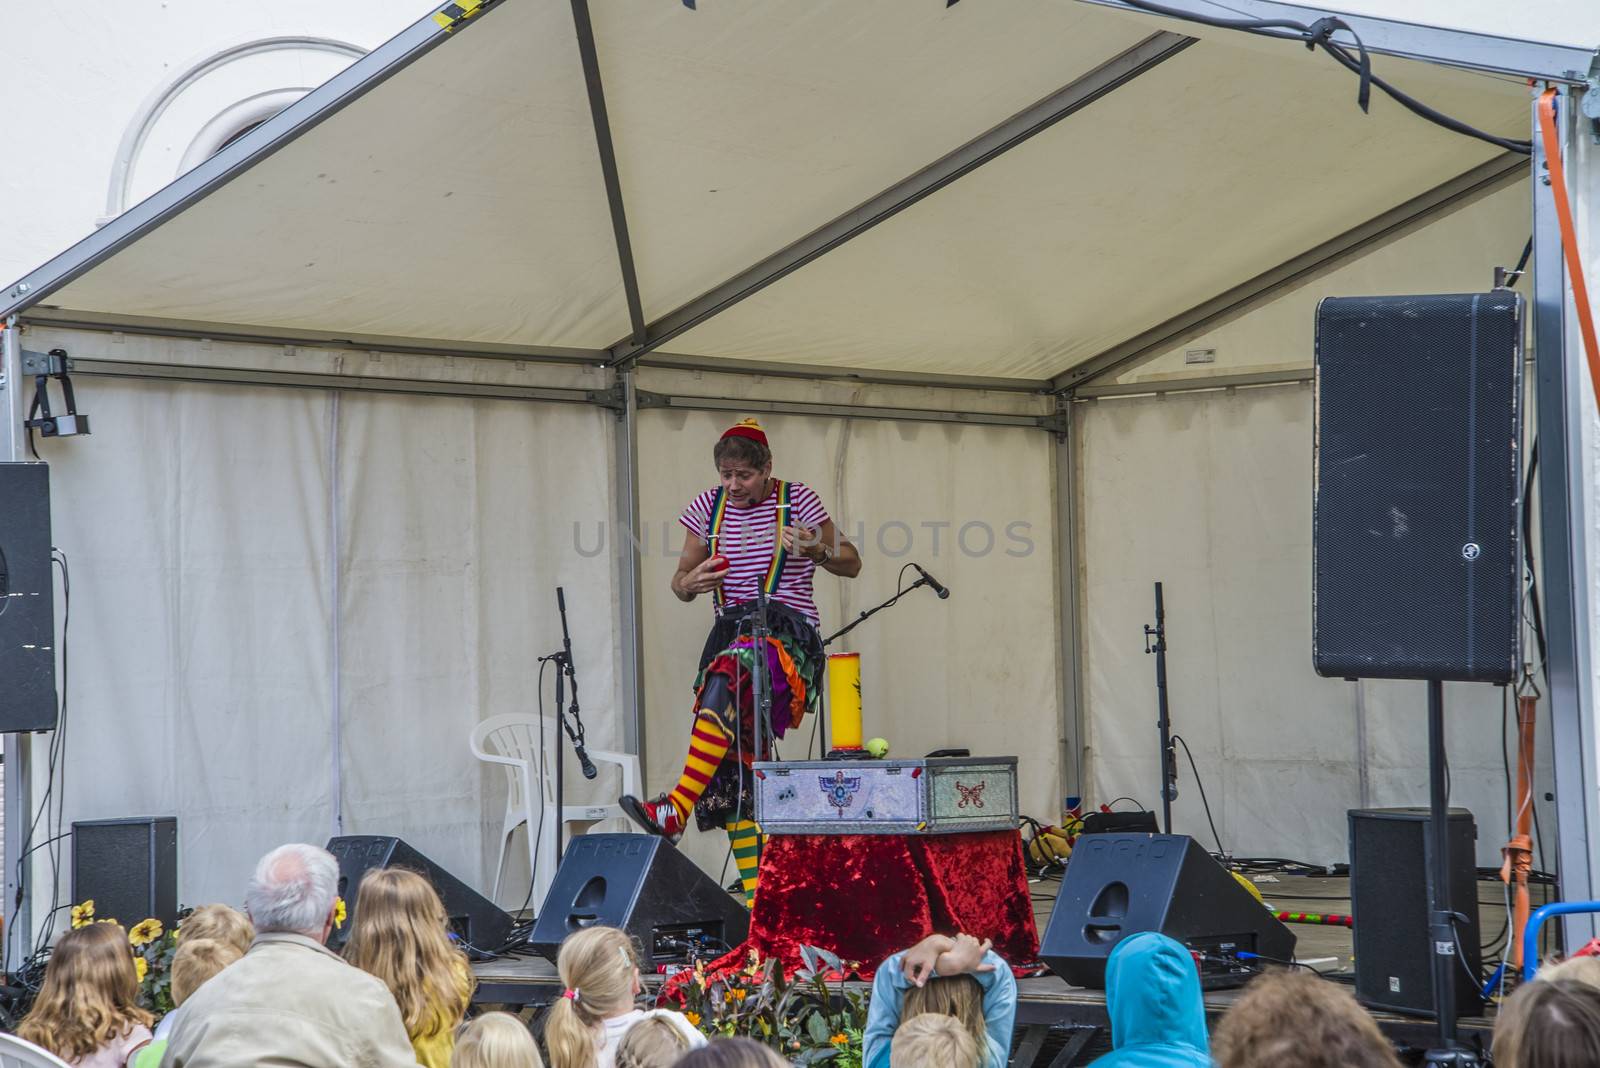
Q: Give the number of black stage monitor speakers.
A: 3